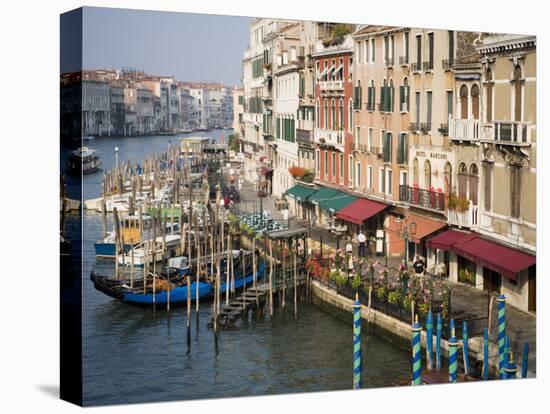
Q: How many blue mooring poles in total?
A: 12